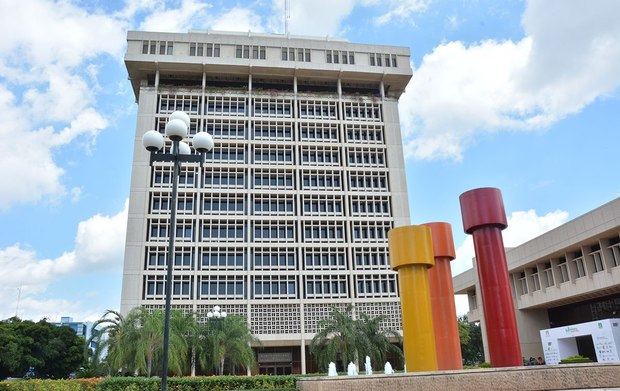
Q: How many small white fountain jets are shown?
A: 4